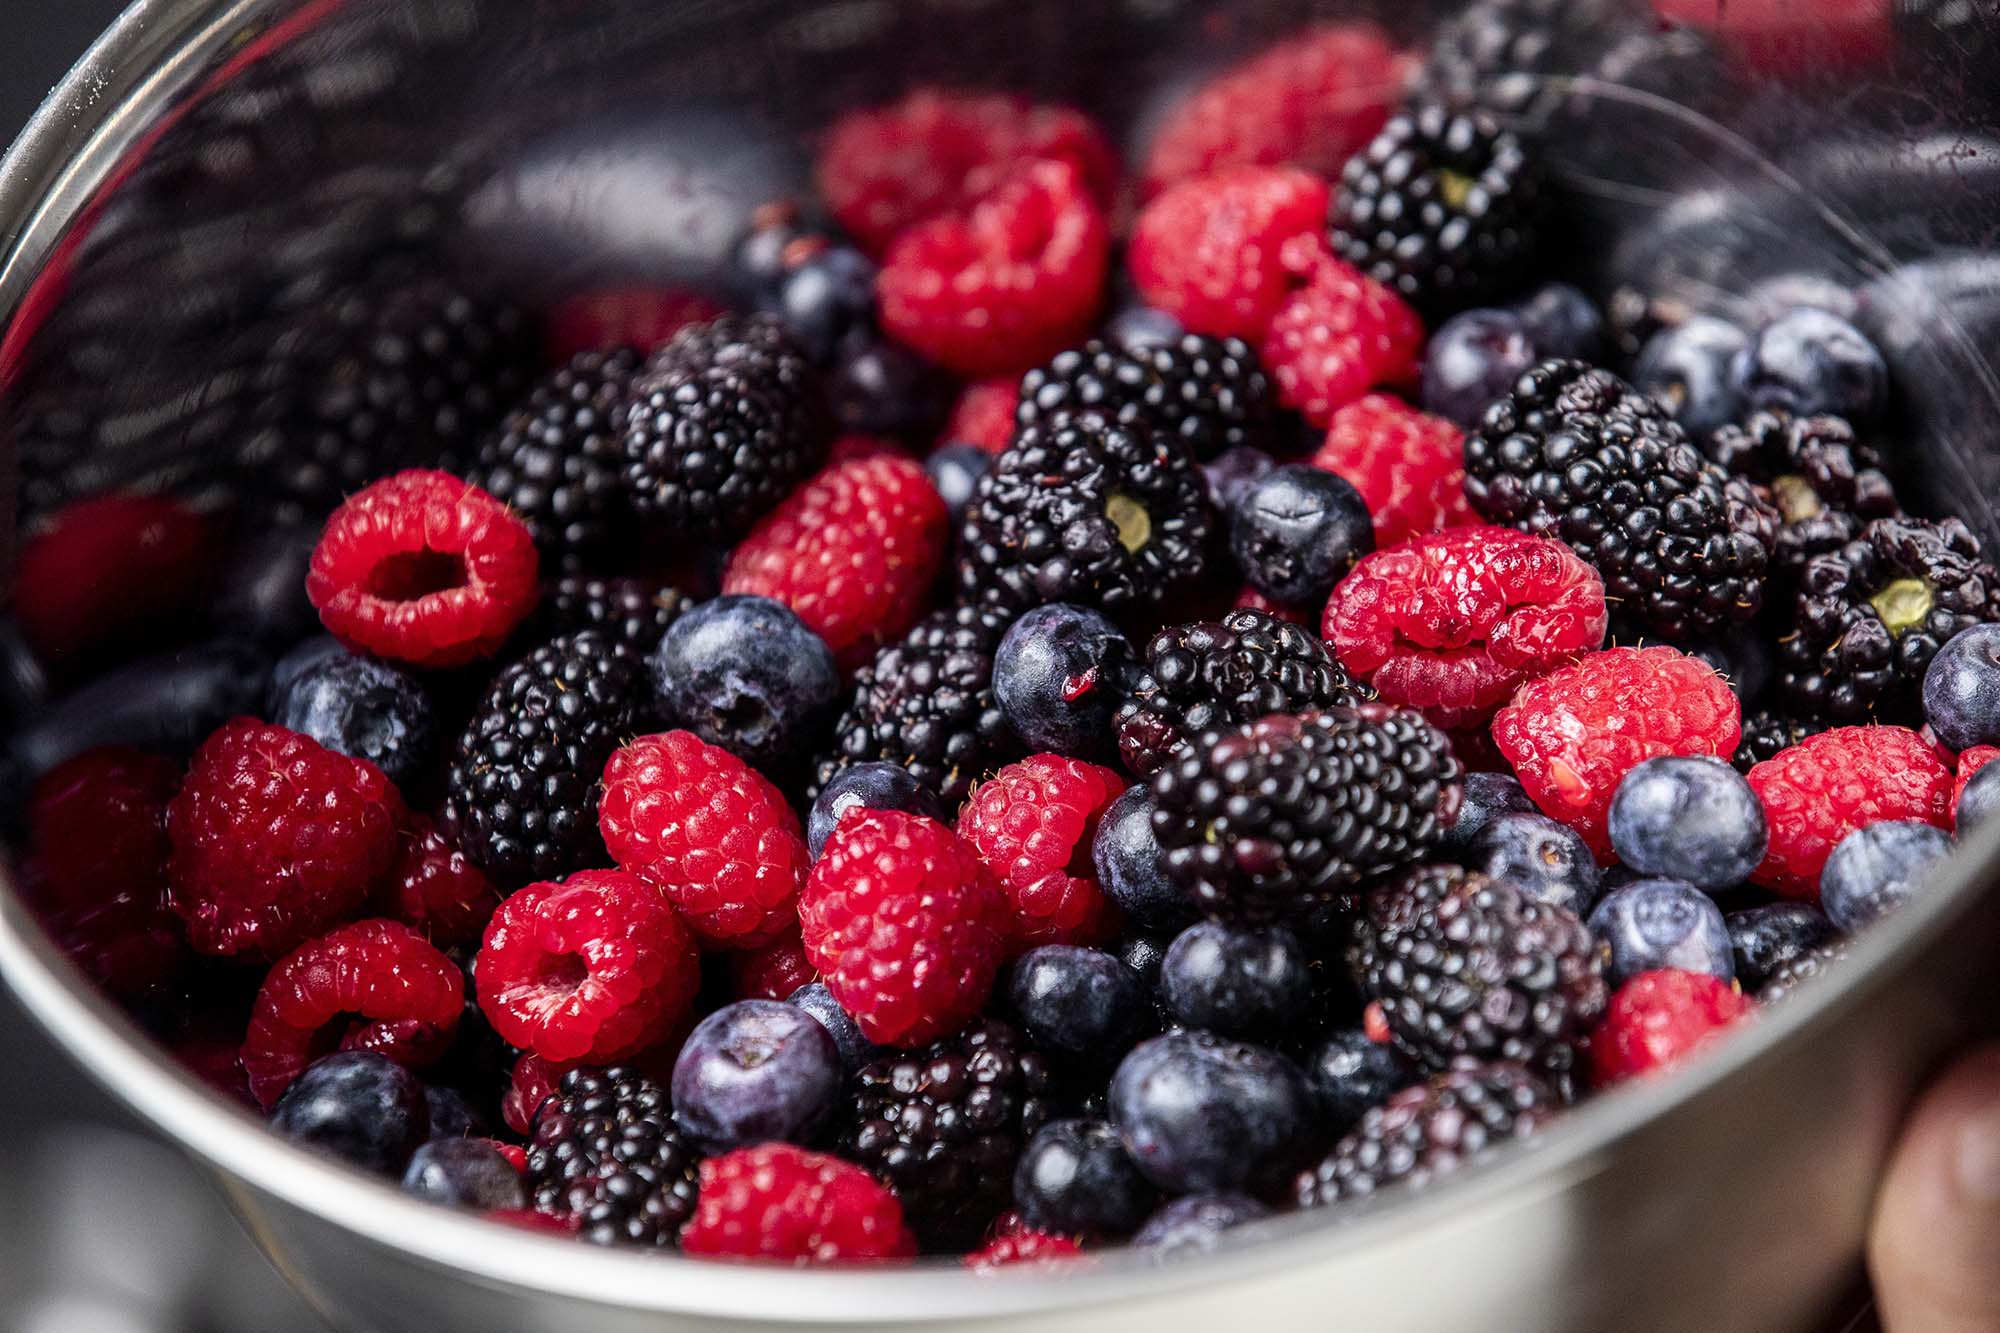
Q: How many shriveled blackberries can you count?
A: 2